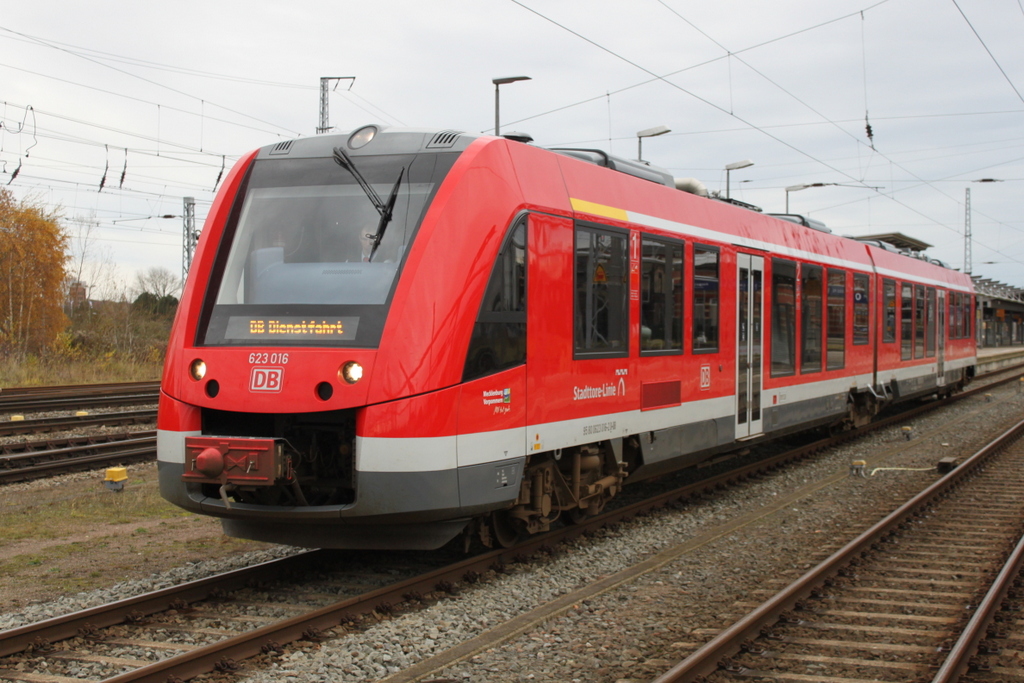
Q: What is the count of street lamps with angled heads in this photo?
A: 4